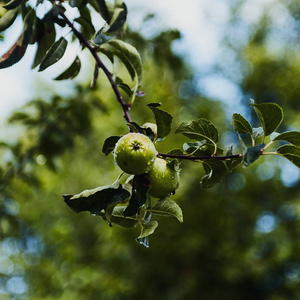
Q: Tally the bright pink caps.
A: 0